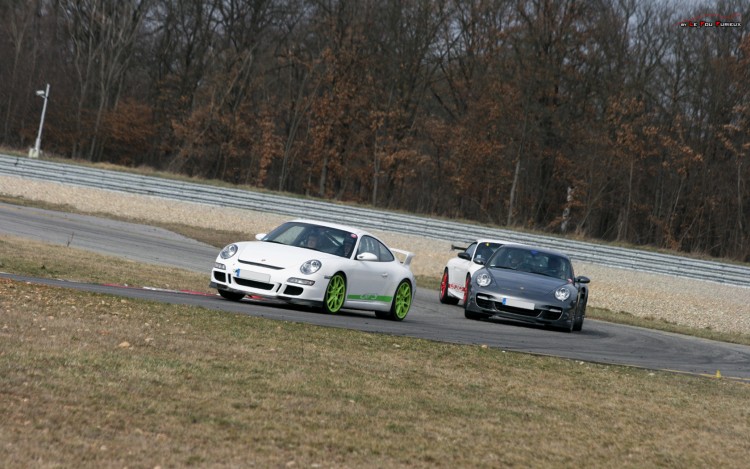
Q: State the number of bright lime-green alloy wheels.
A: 2